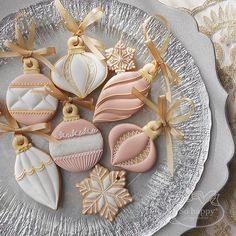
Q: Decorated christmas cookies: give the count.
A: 8